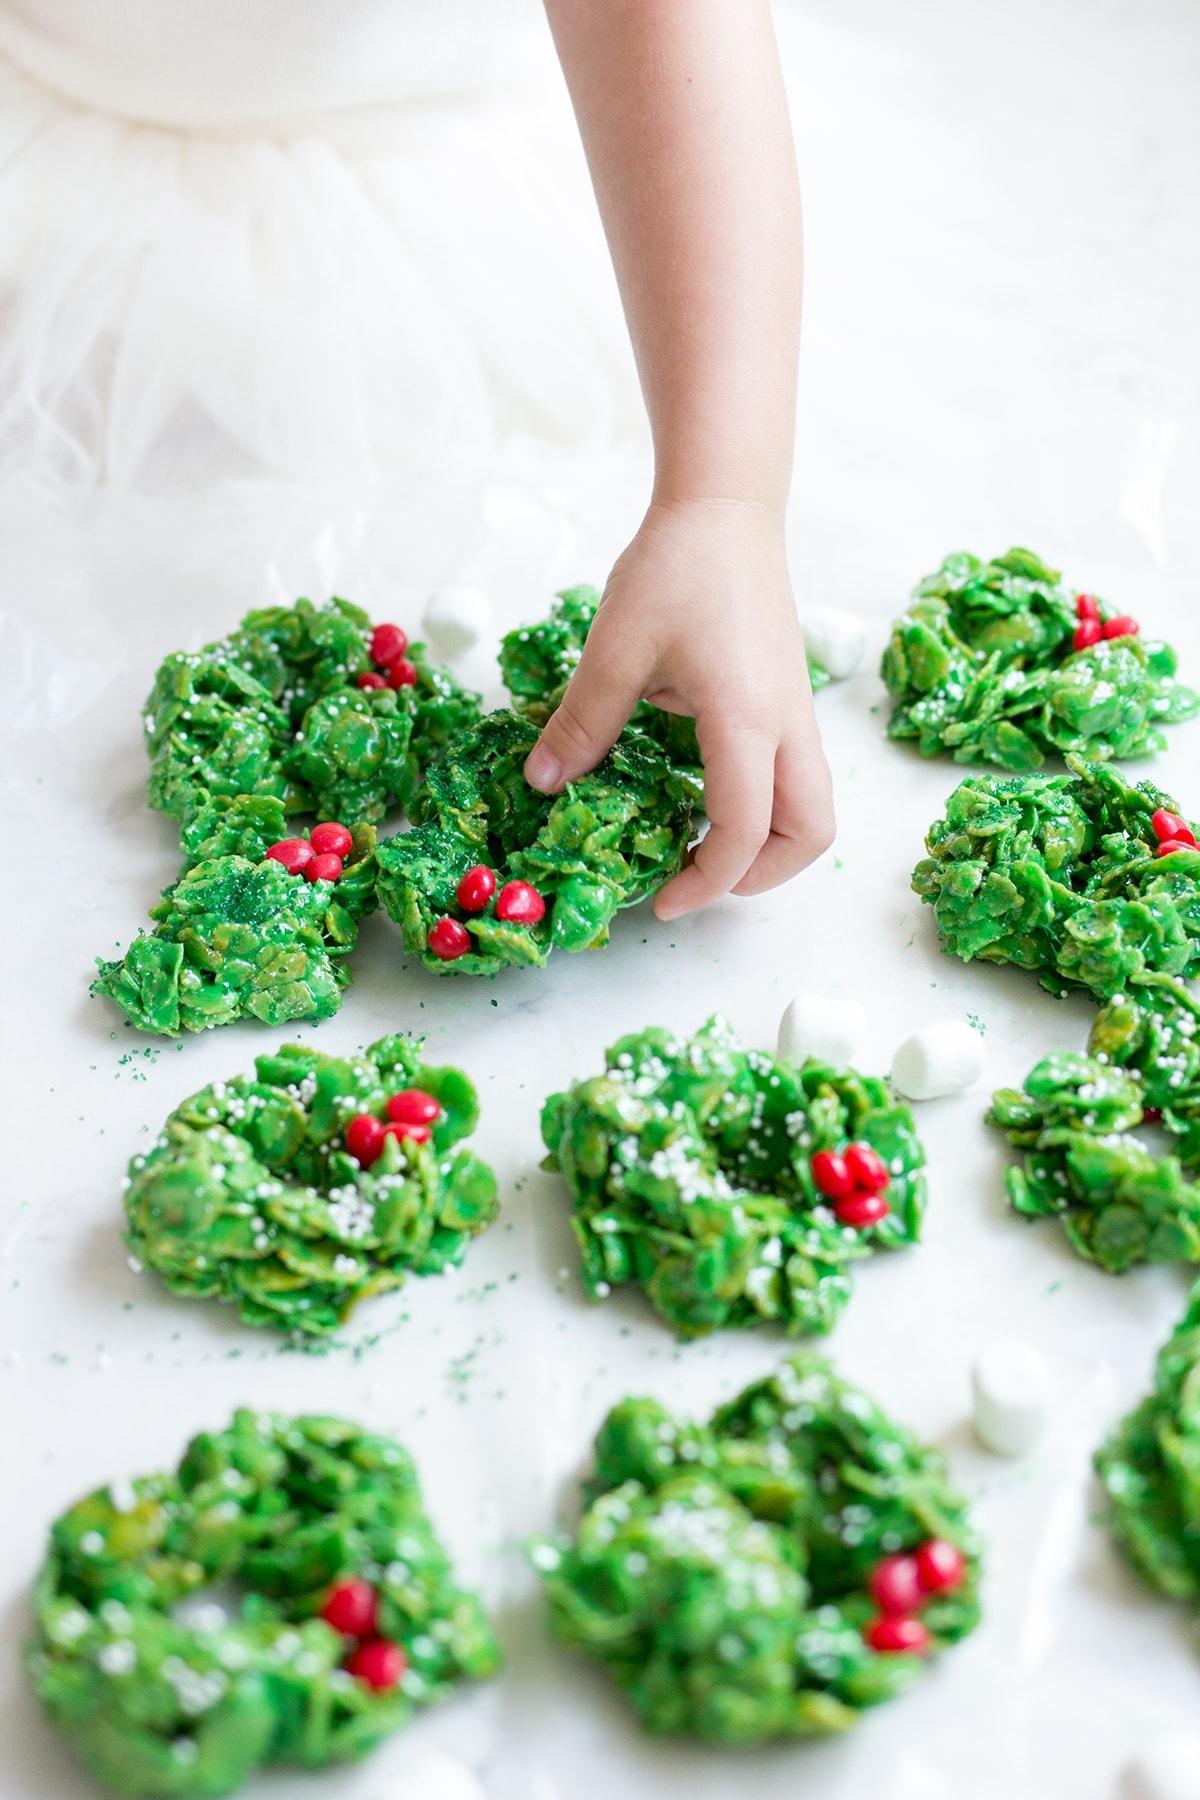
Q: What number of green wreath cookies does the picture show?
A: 12